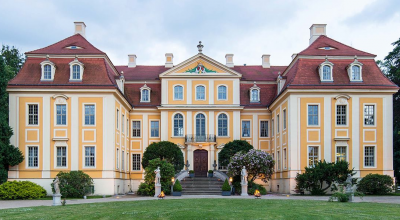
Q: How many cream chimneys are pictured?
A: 6